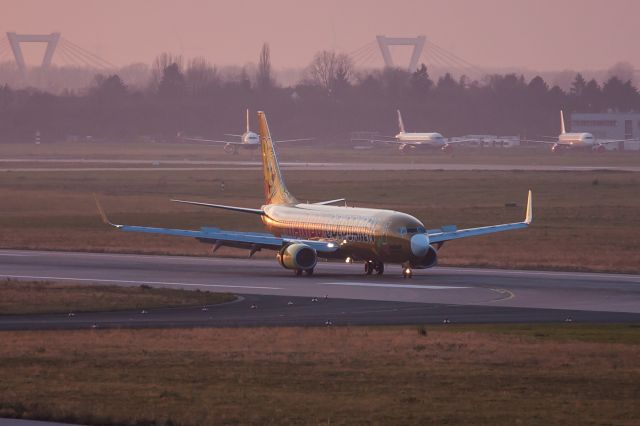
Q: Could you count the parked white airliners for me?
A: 3